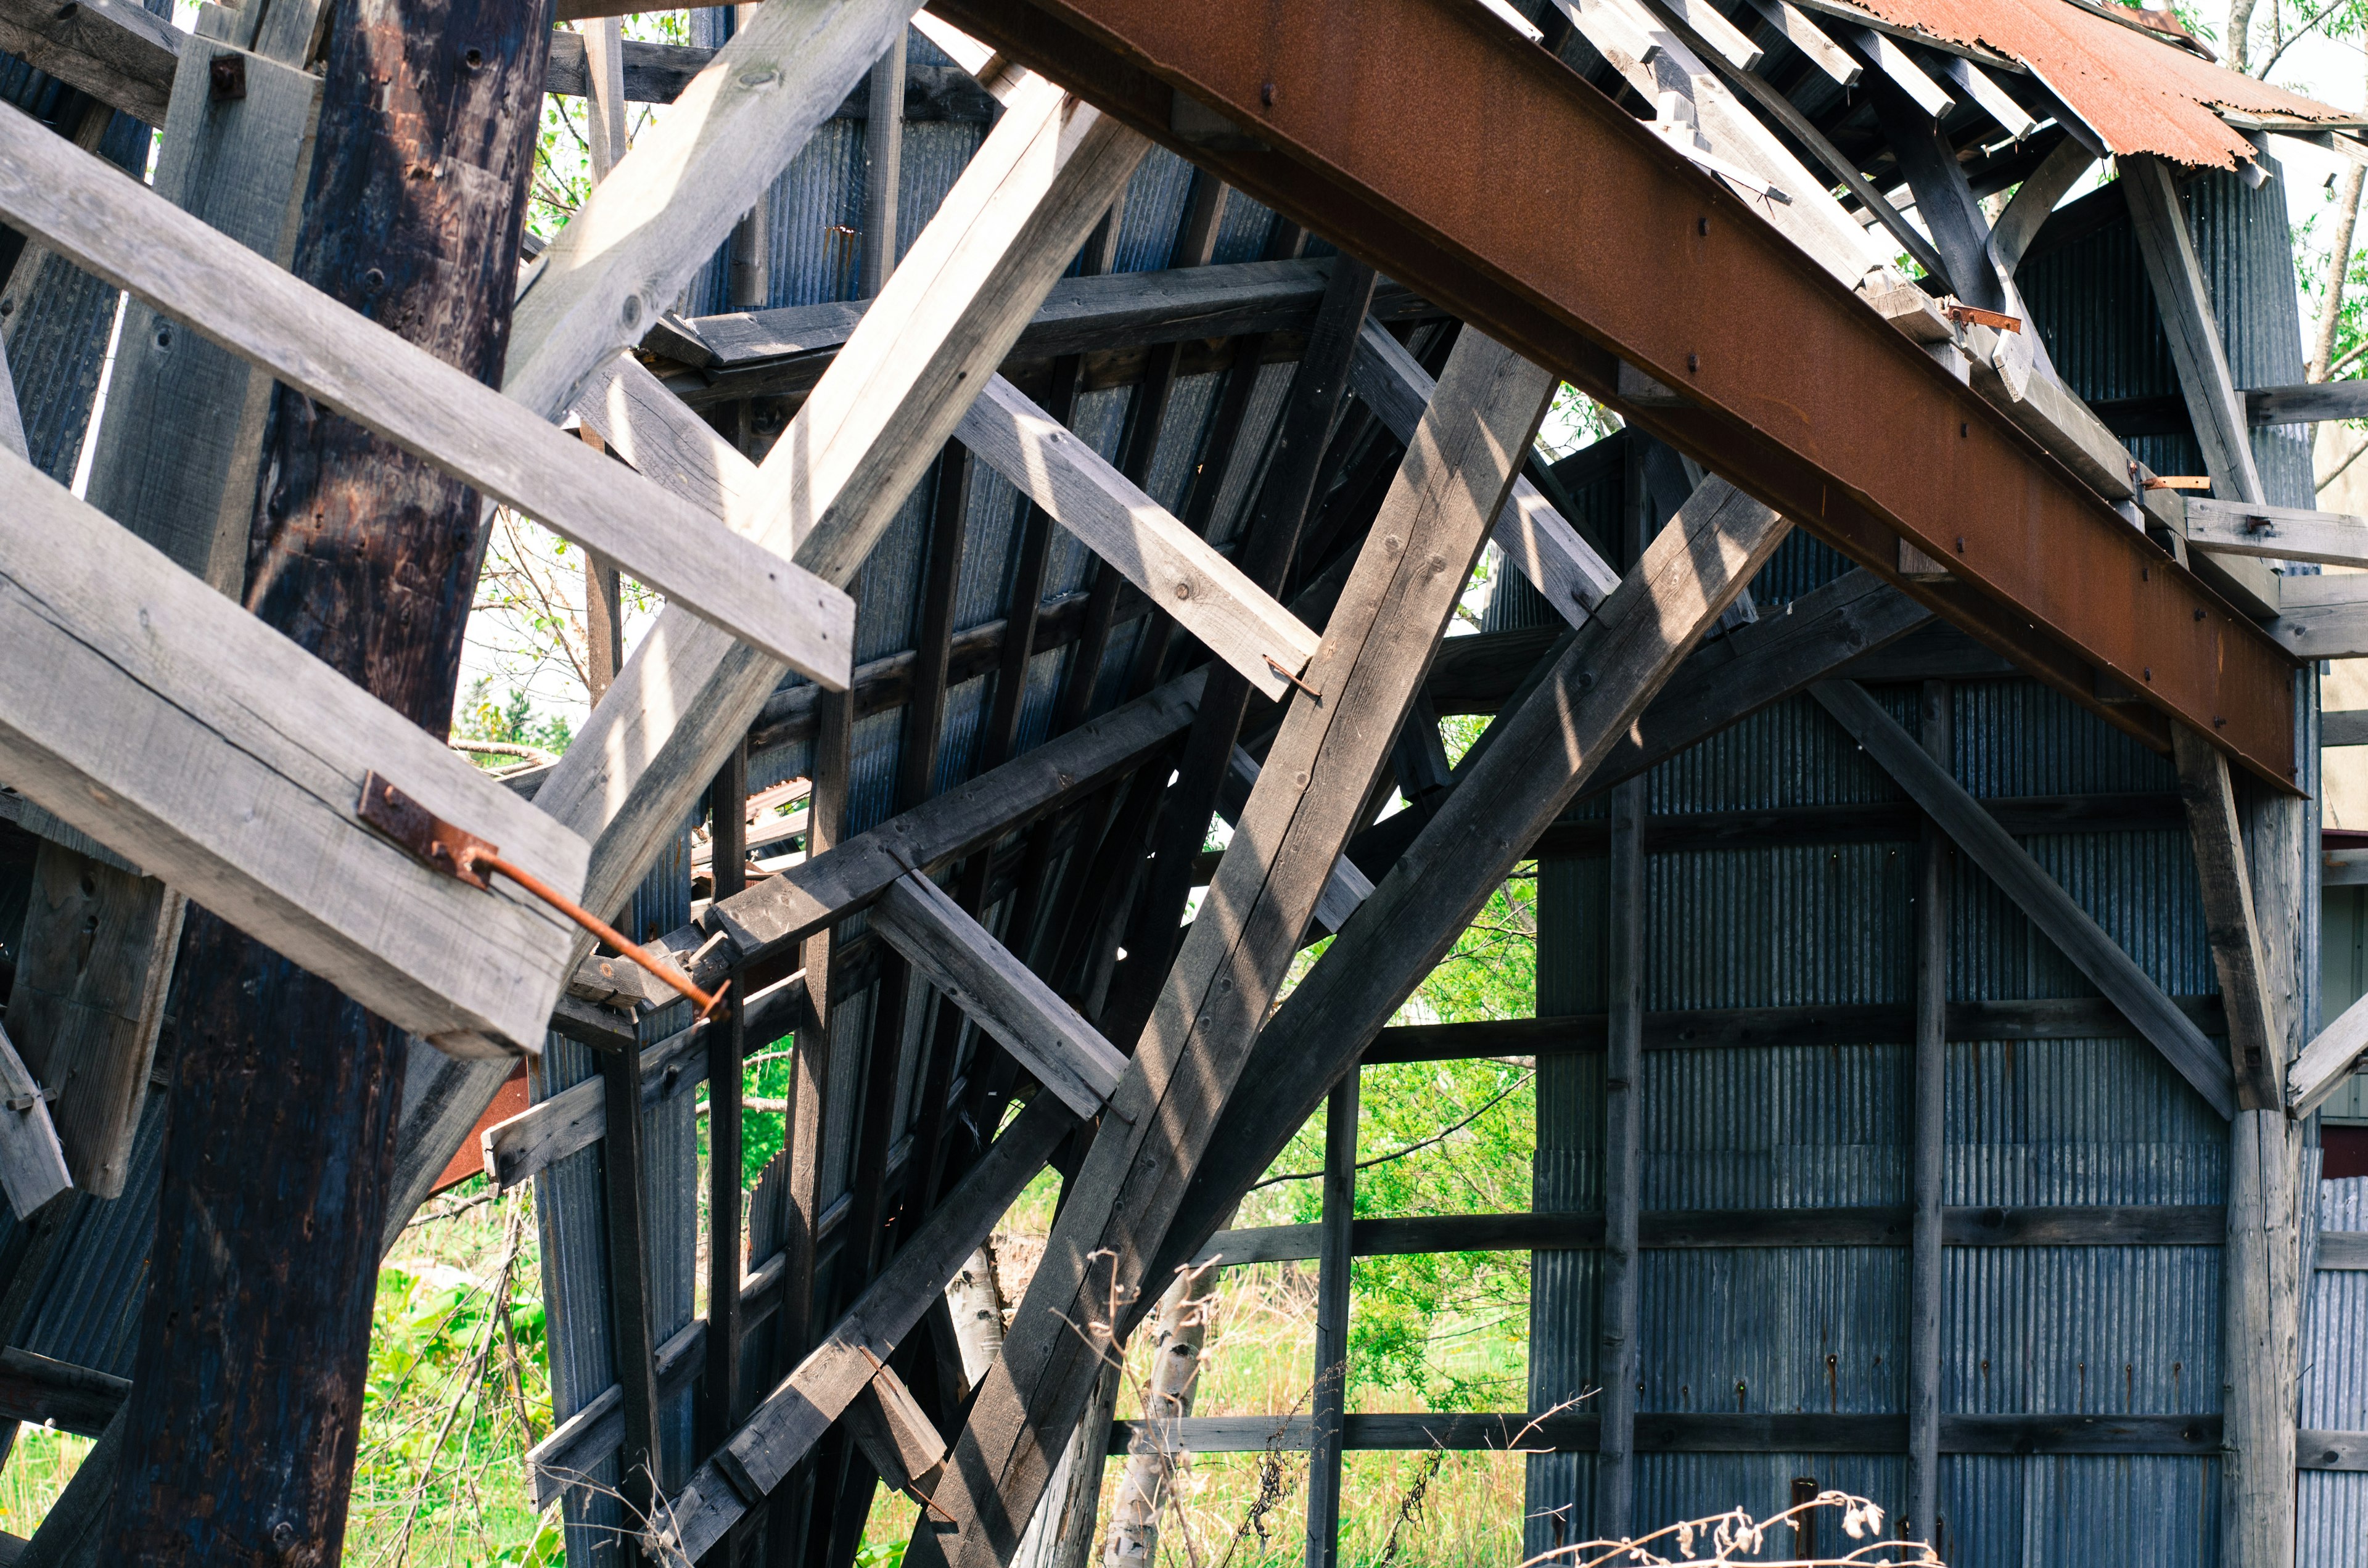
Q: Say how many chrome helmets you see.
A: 0